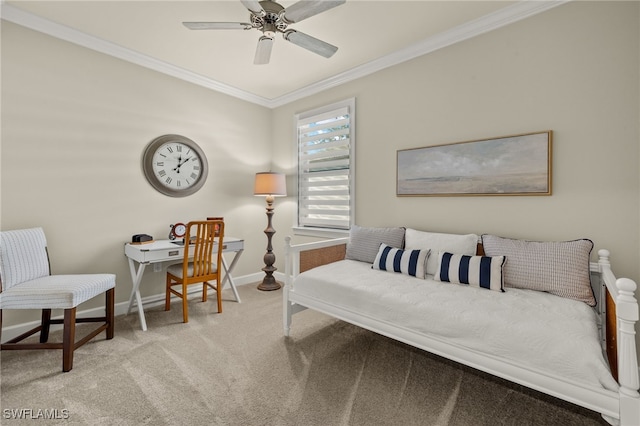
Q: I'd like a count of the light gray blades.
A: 5